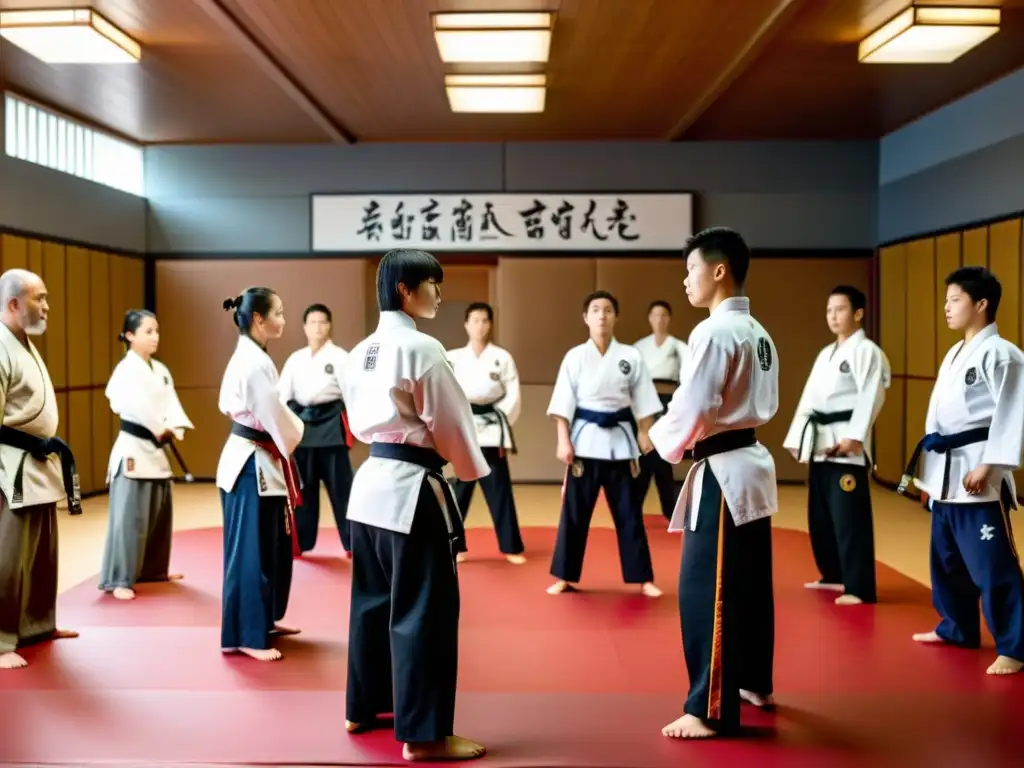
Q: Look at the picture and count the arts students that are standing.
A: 11